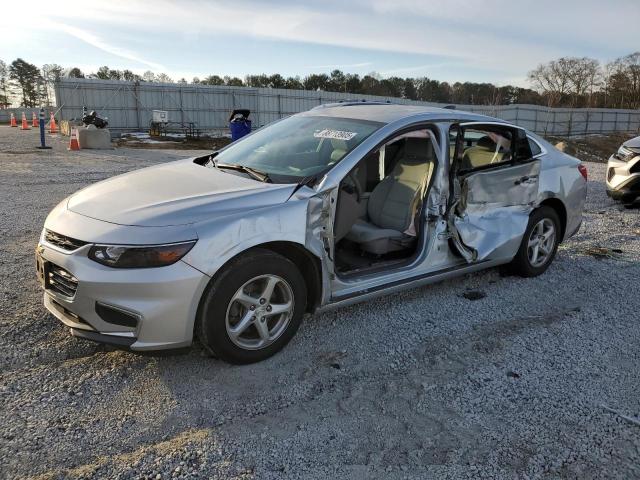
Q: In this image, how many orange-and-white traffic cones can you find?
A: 5